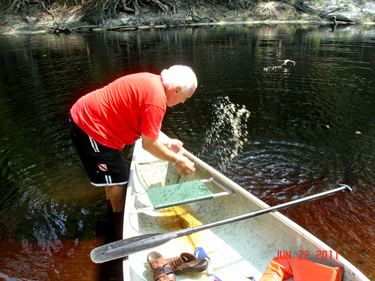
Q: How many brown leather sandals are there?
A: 2